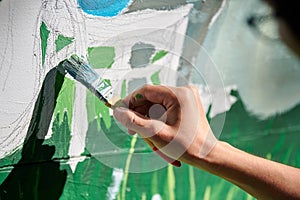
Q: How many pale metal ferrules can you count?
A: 1